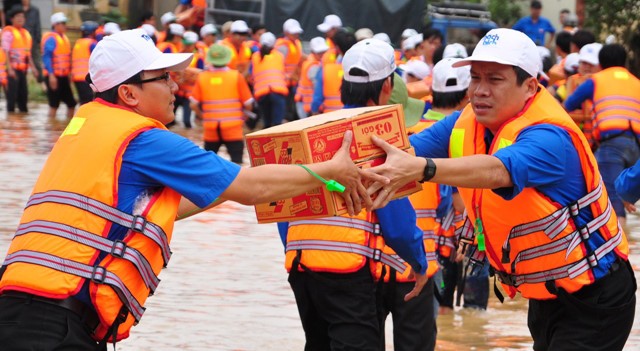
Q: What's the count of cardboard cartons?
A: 2